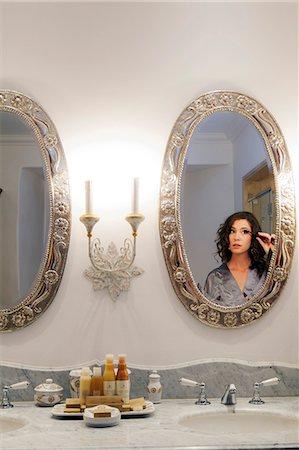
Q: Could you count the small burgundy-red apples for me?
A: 0